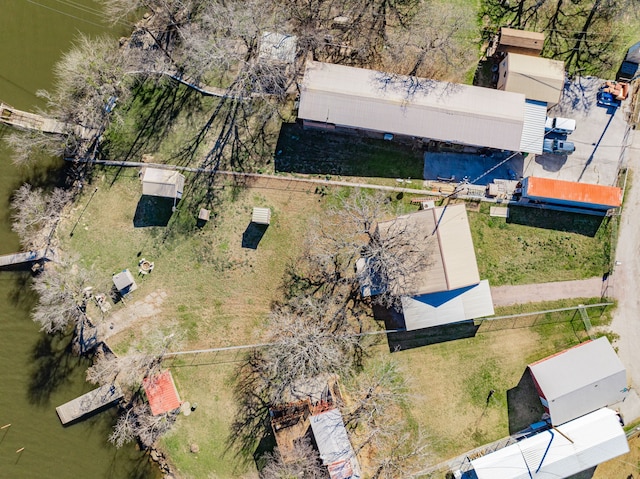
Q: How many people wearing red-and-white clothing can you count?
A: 0